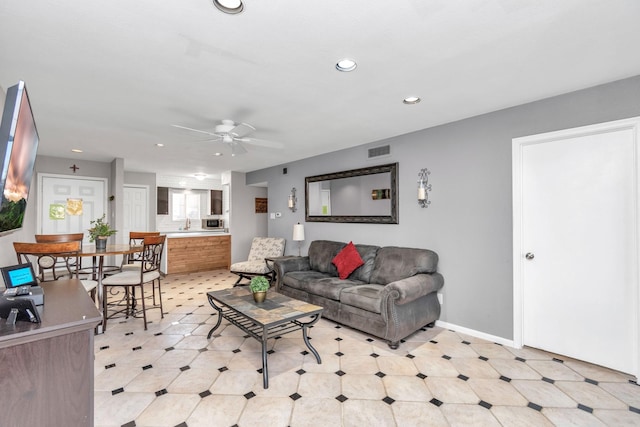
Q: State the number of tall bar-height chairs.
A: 4